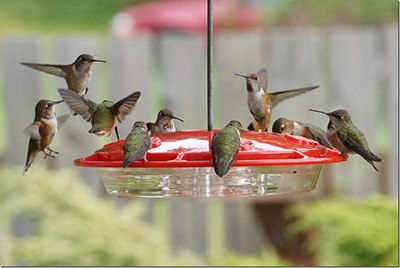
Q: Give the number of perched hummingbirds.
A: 5